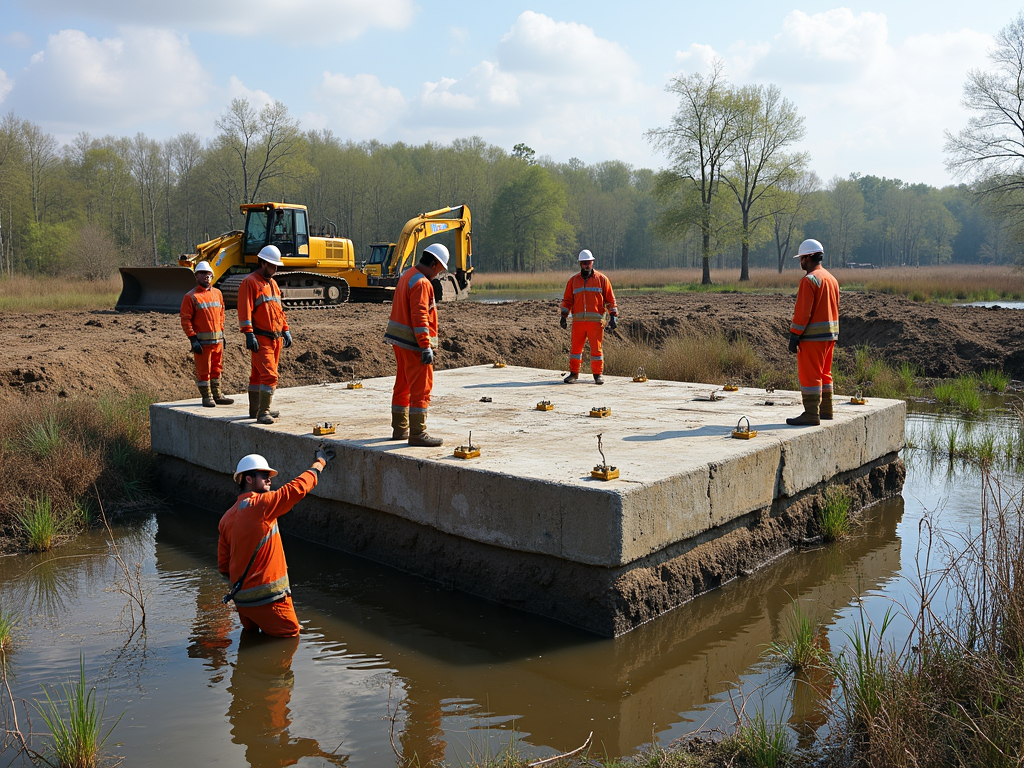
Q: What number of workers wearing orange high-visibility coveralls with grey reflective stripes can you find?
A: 6